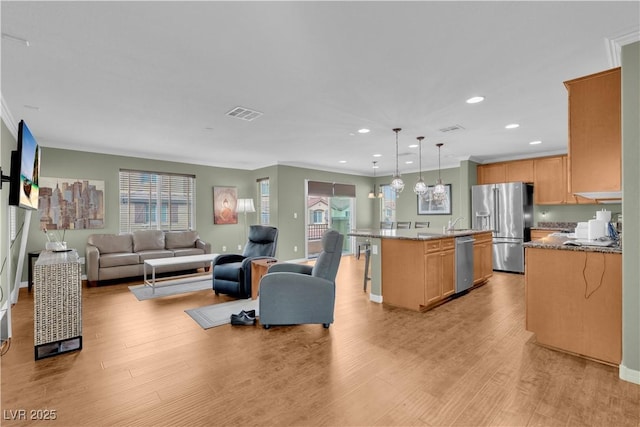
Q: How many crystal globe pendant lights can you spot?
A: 3